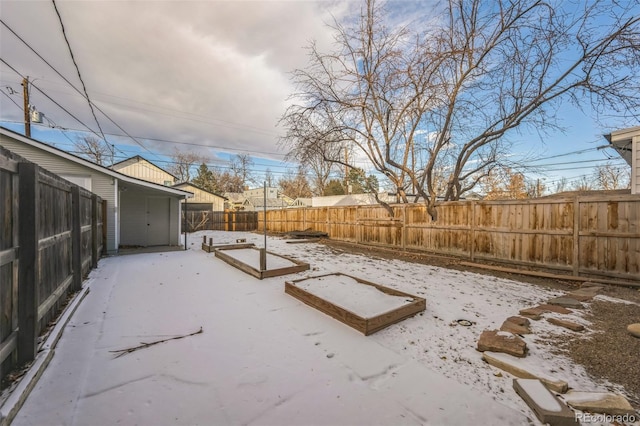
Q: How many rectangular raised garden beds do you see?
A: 3